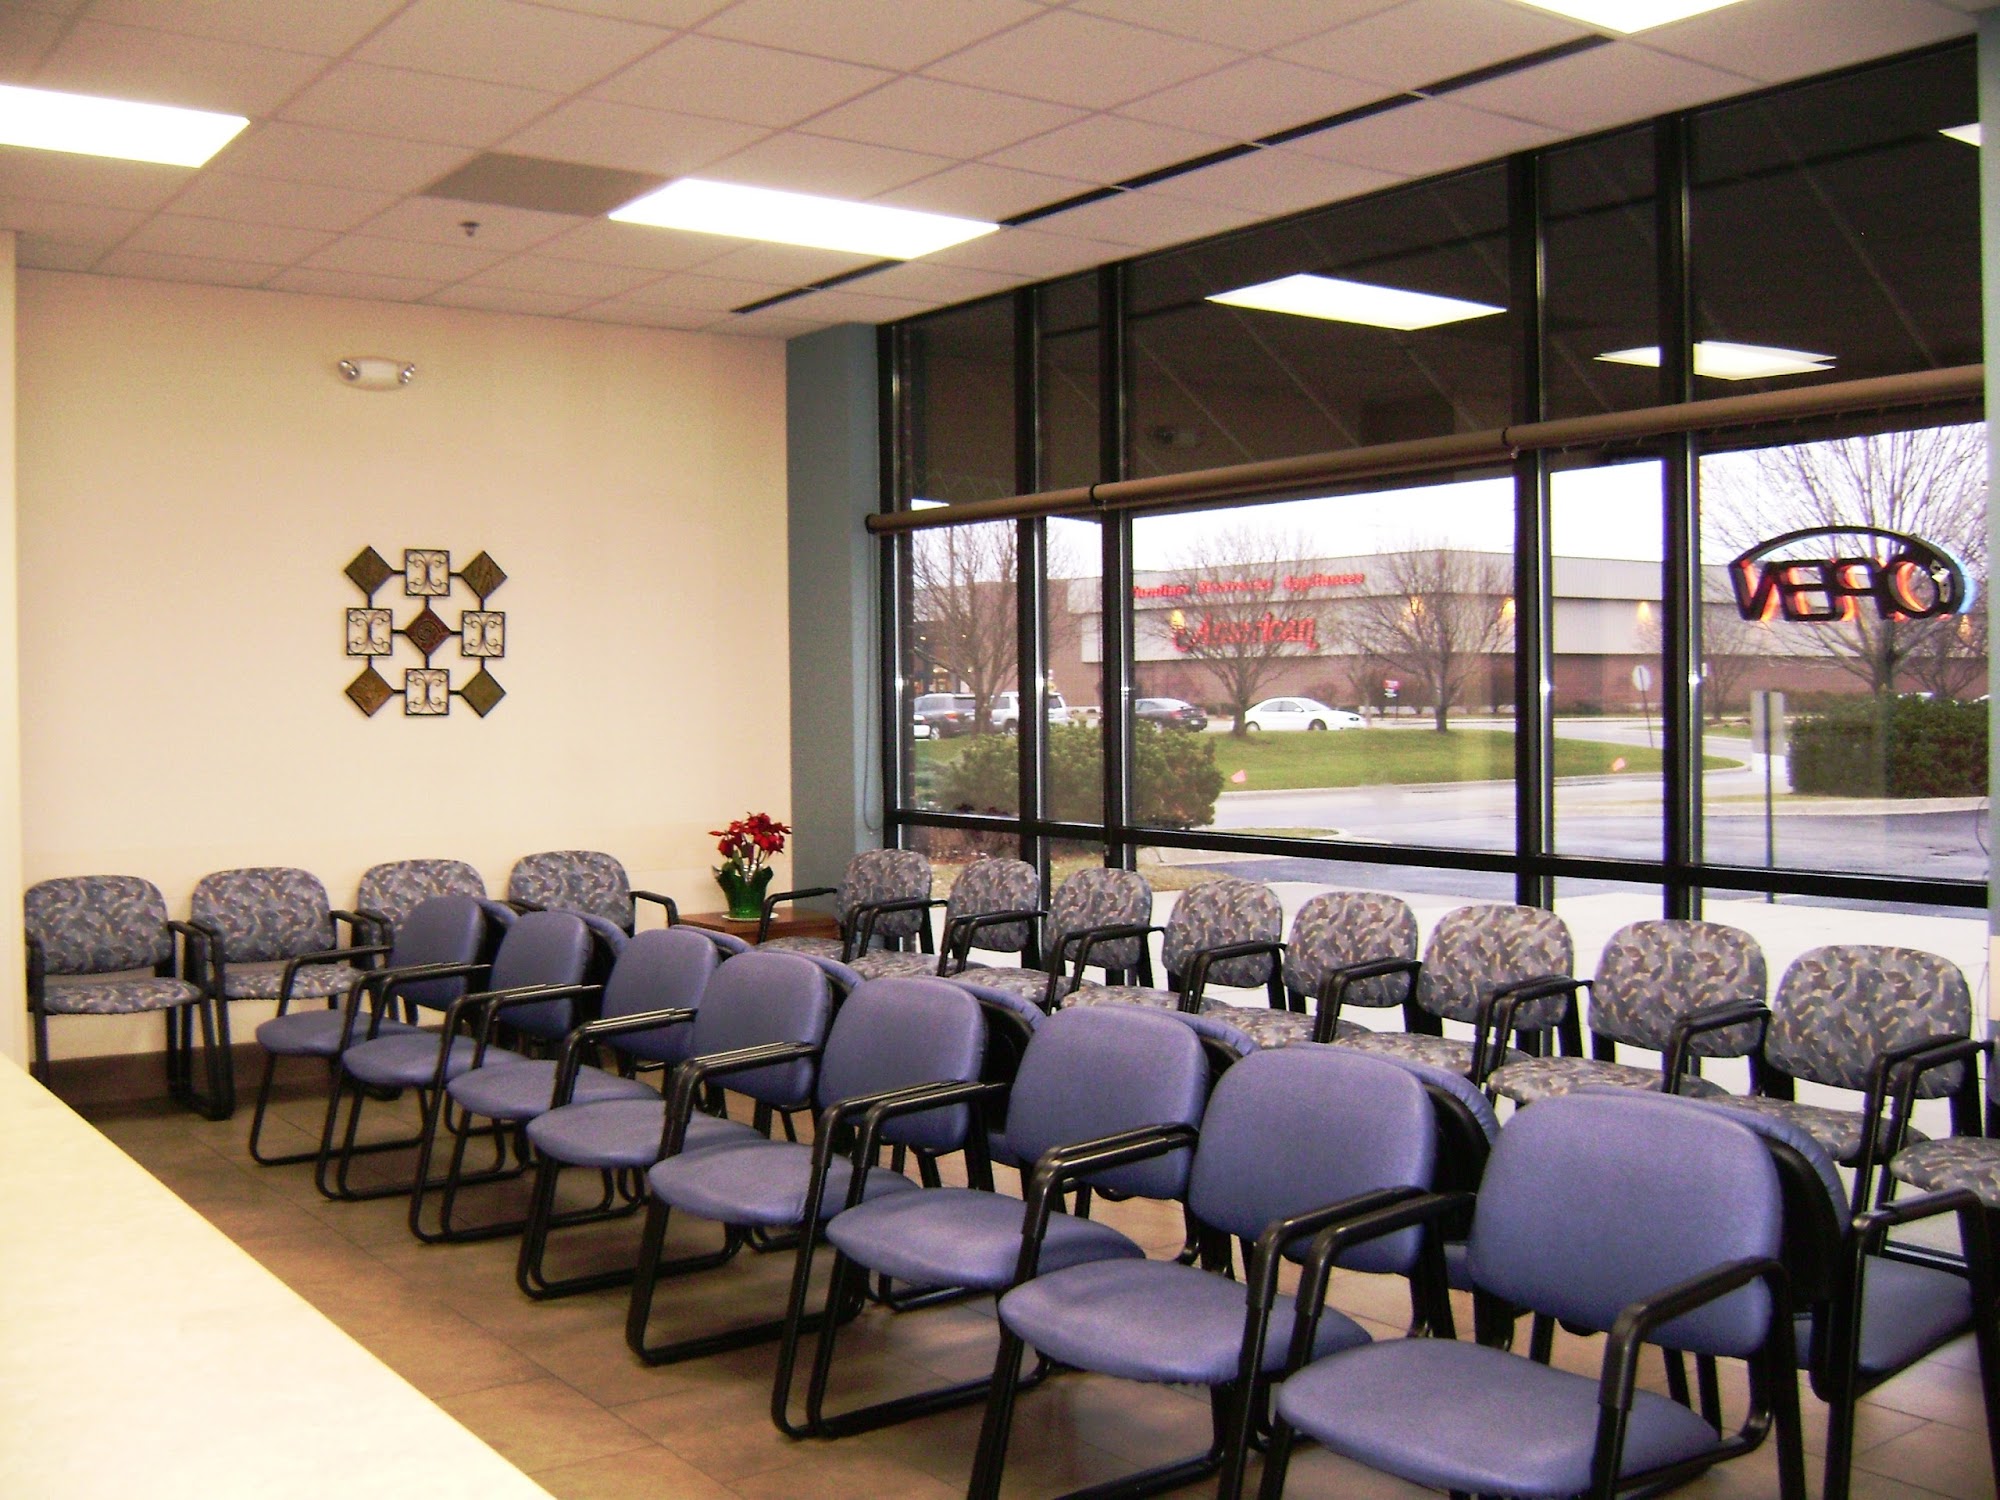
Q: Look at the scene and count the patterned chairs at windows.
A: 9